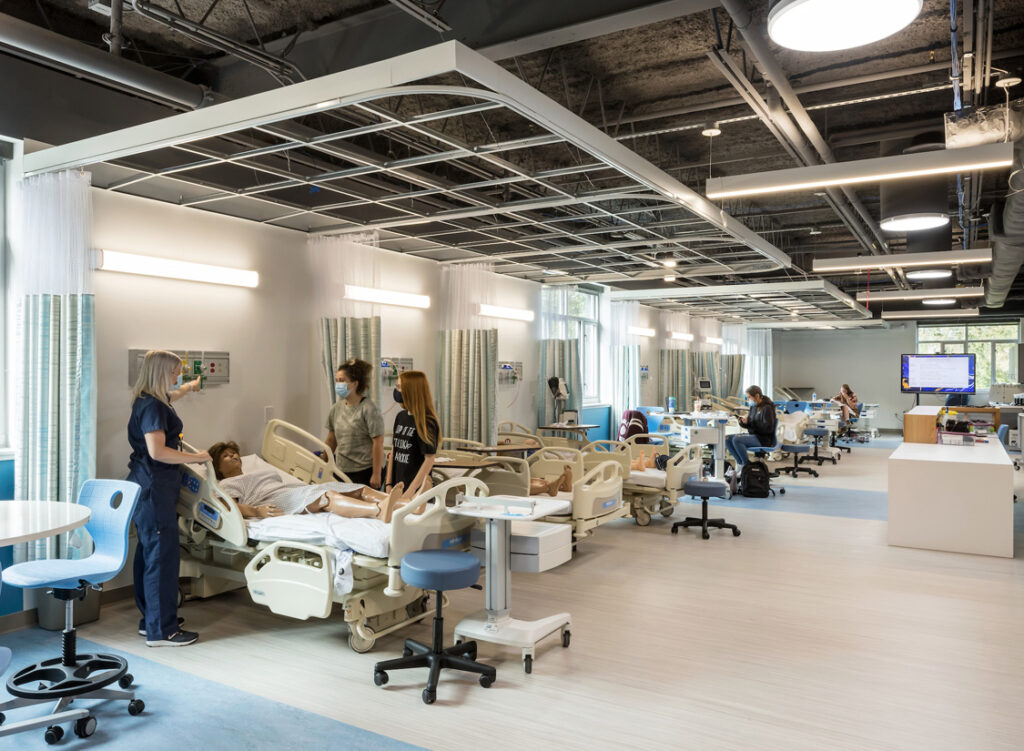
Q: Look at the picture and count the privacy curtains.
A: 9